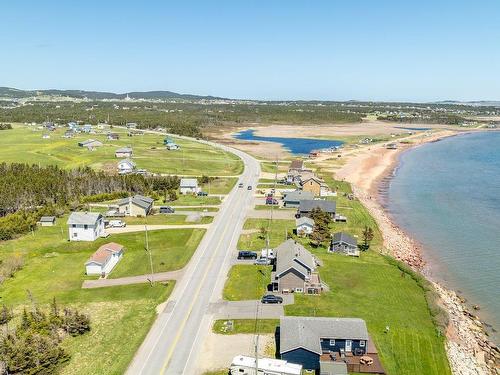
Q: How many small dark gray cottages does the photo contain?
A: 1